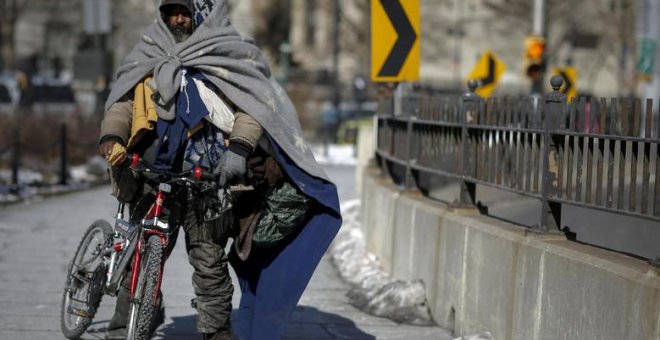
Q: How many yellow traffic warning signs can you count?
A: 3